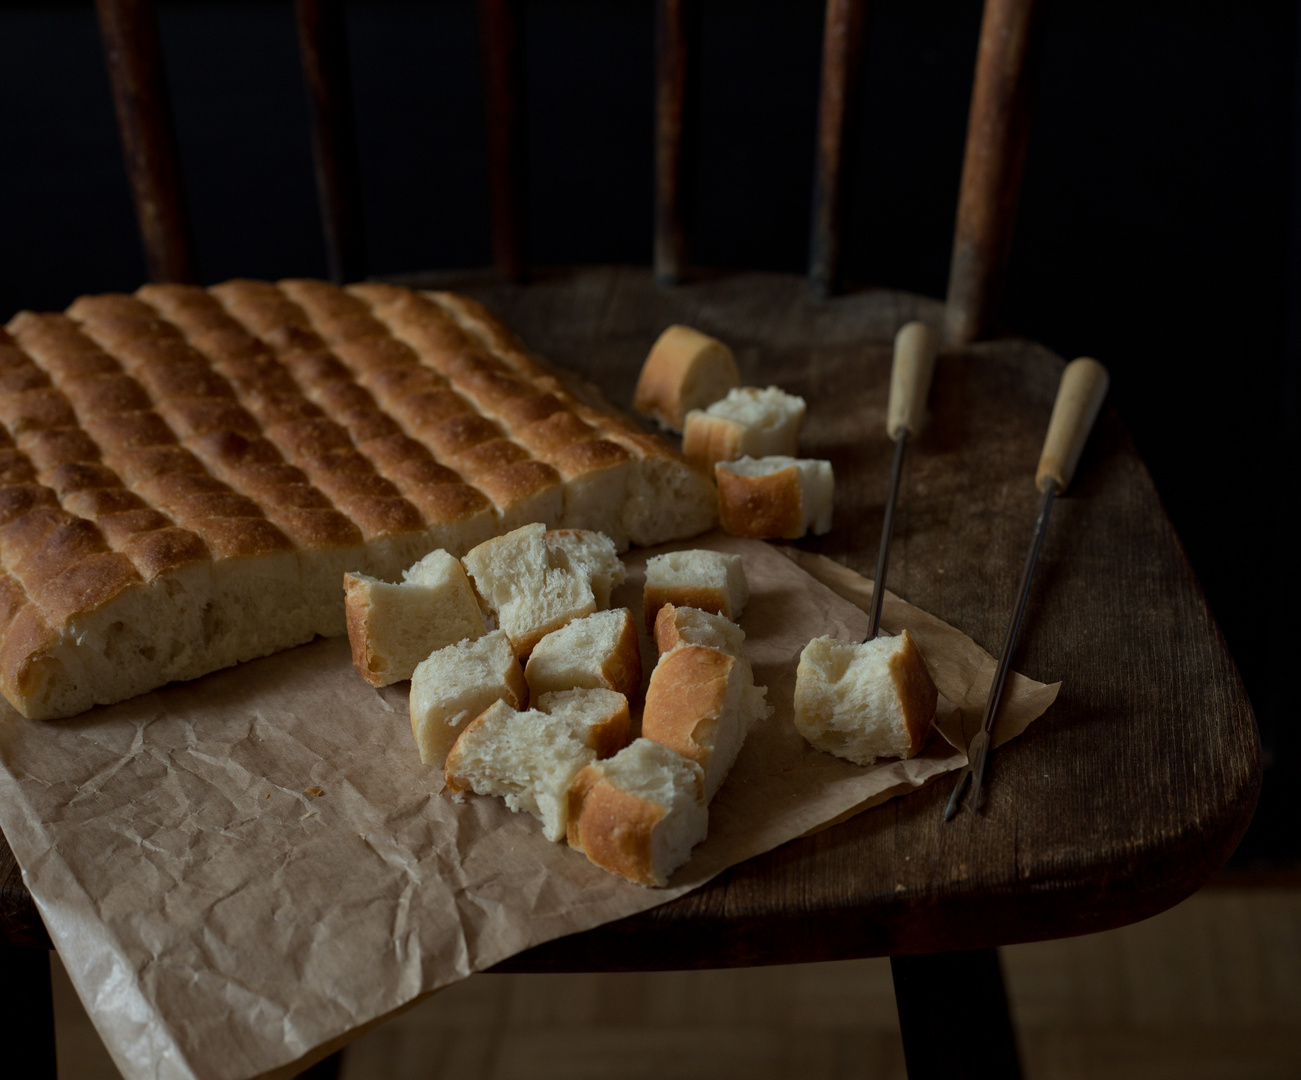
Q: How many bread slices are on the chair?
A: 15